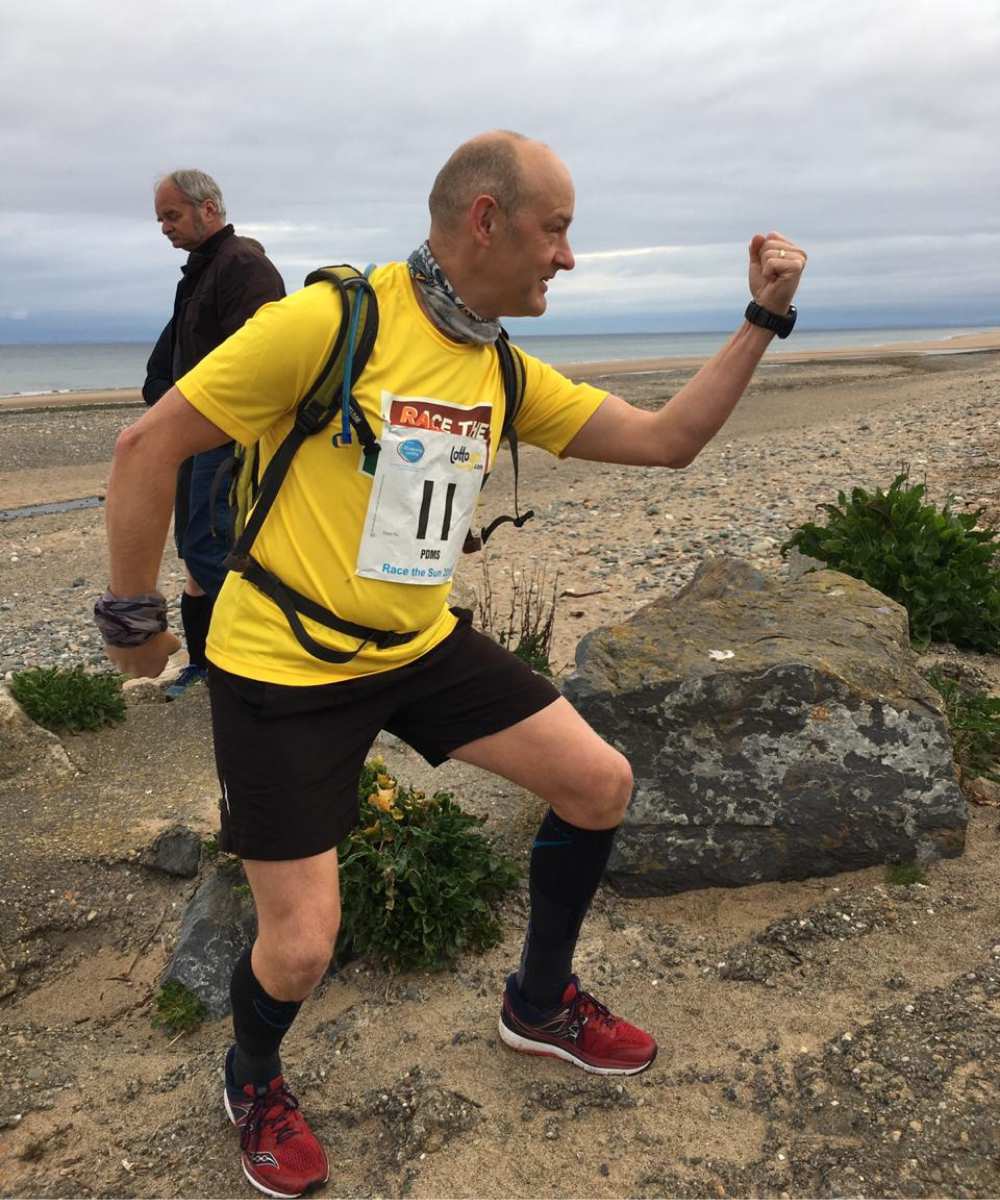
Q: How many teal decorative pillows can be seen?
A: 0